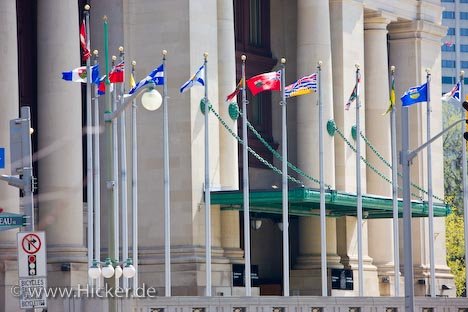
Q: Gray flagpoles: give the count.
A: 14